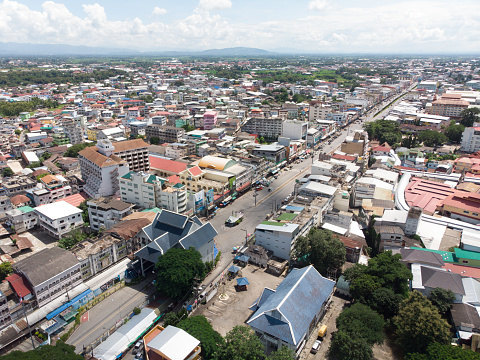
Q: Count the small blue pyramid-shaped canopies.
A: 3